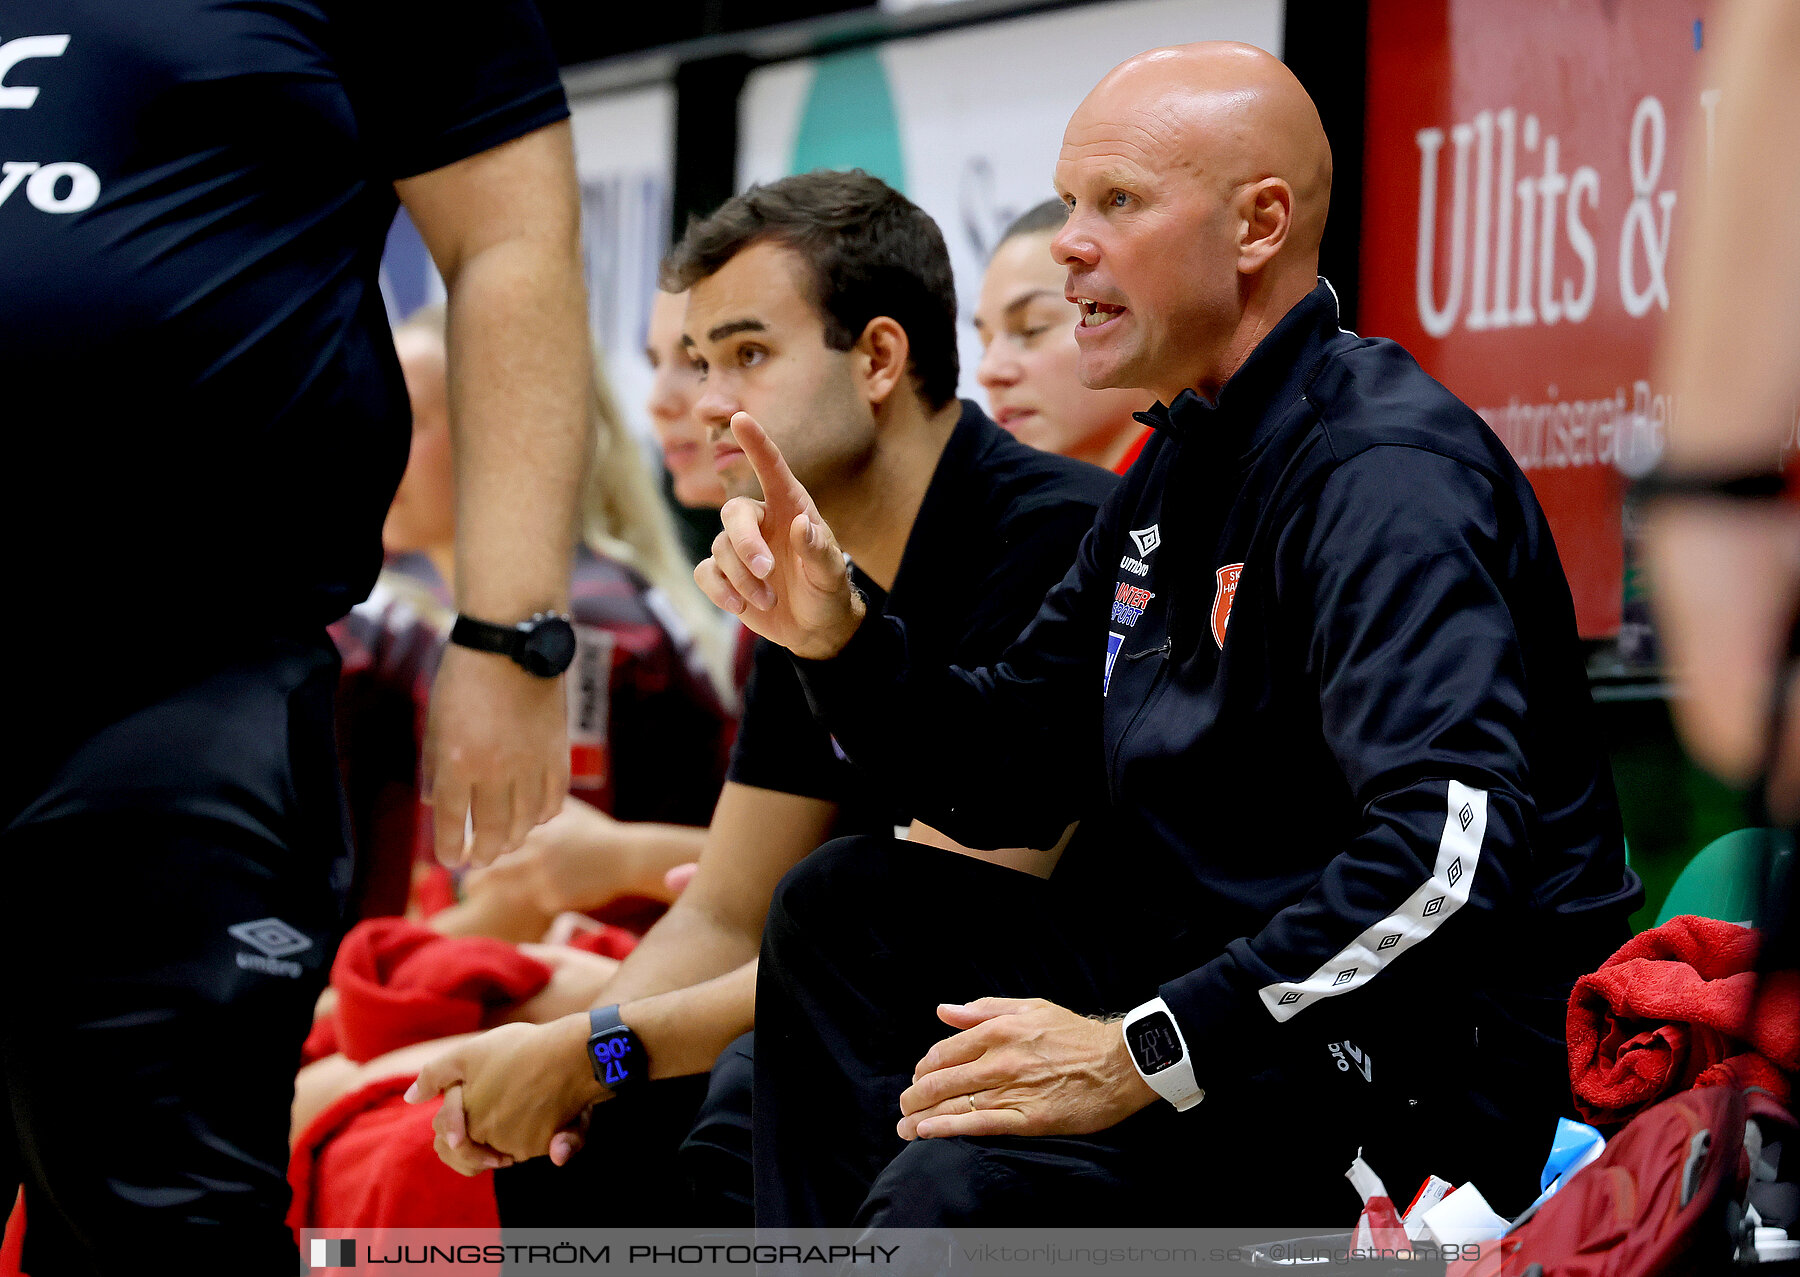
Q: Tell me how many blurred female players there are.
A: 3